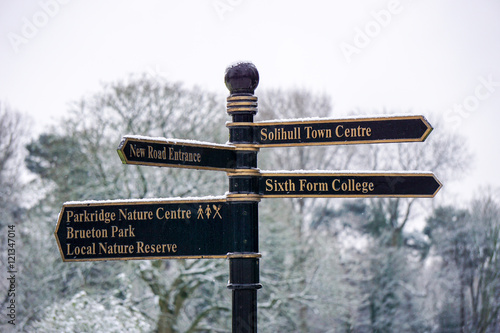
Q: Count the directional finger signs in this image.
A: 4